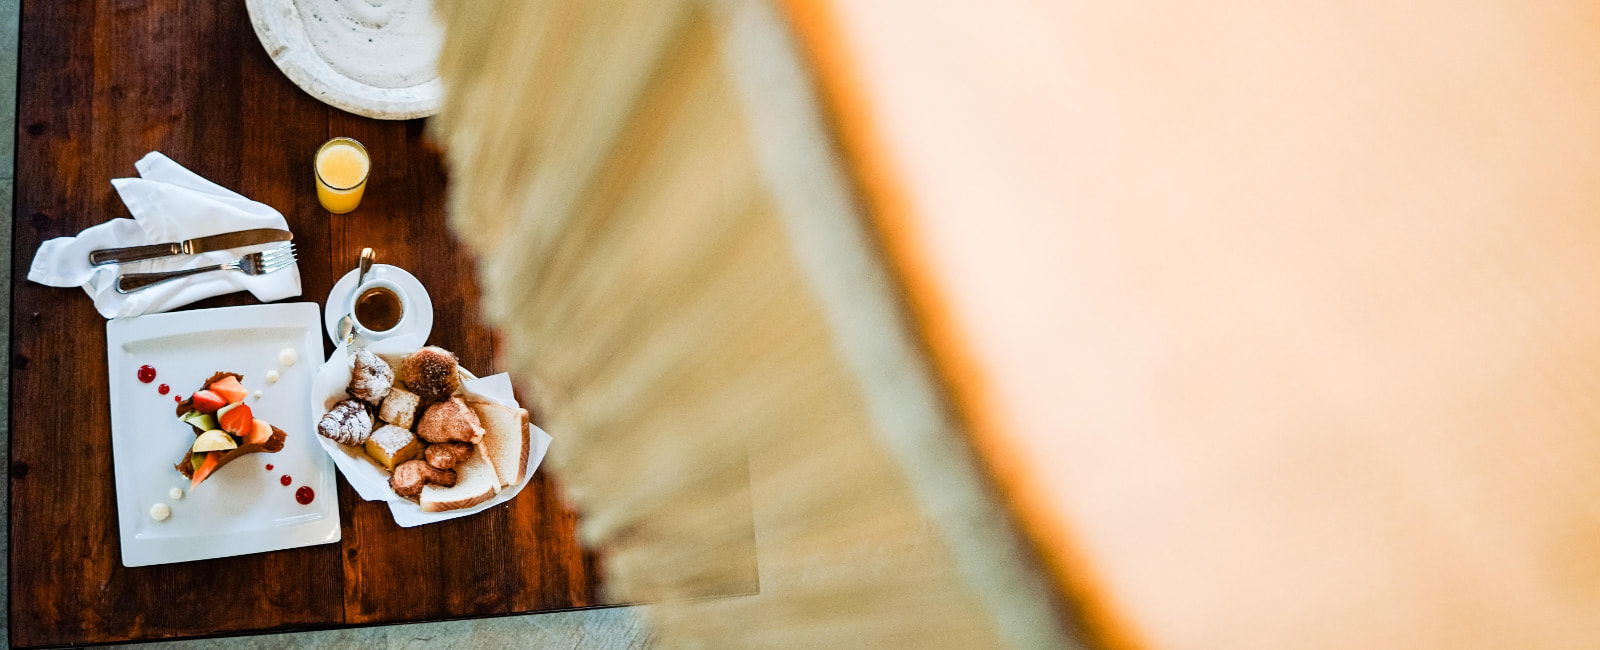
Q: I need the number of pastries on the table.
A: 8